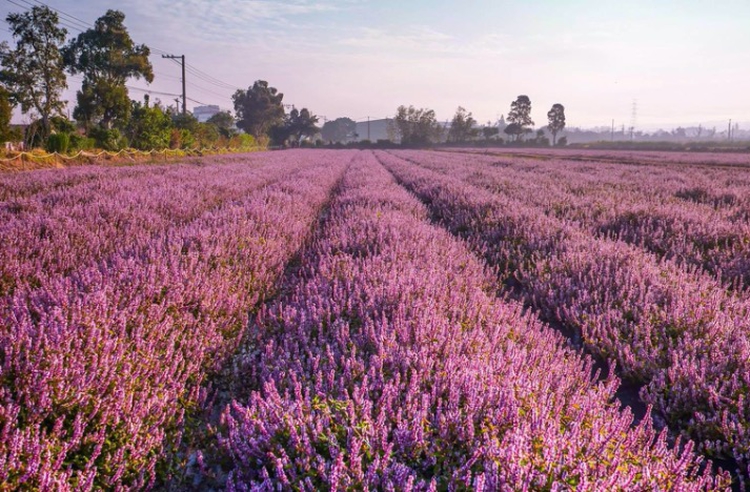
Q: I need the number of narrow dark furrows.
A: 2